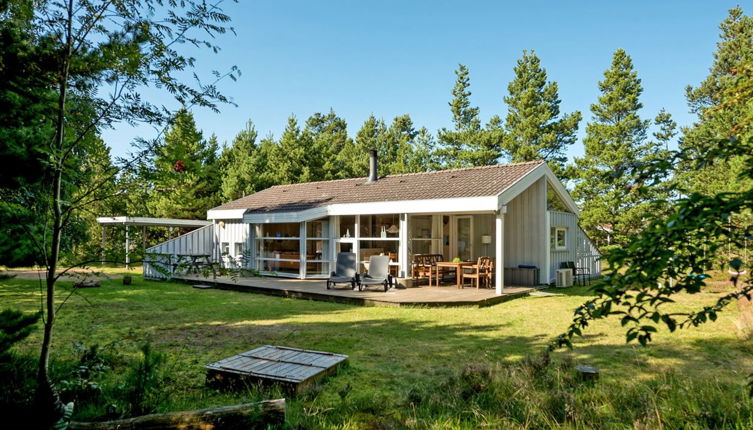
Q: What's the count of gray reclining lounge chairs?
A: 2